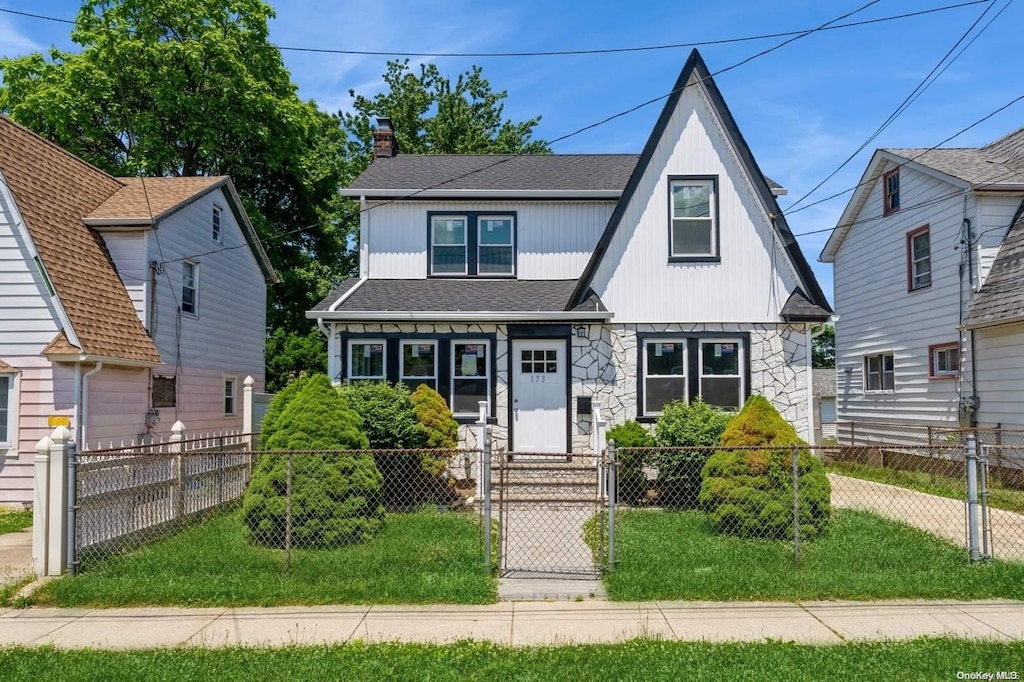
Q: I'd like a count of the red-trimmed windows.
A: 3